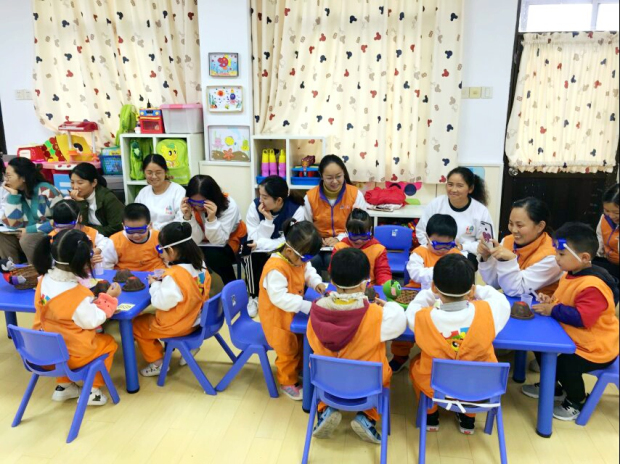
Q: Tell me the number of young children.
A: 10